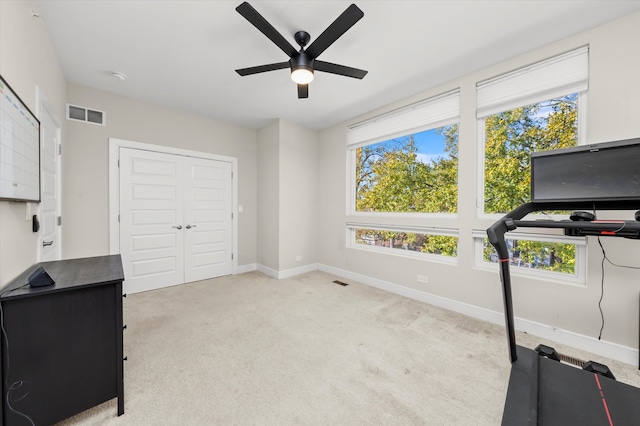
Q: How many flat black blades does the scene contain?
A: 5